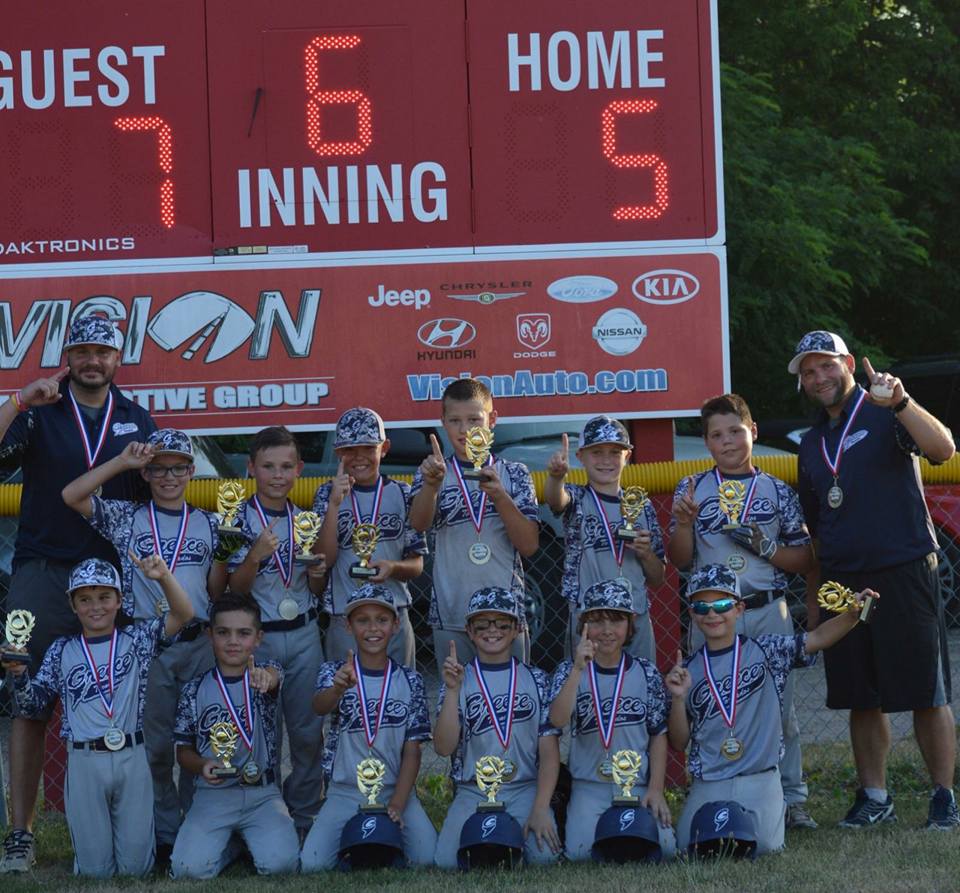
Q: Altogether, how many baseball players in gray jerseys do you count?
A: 12